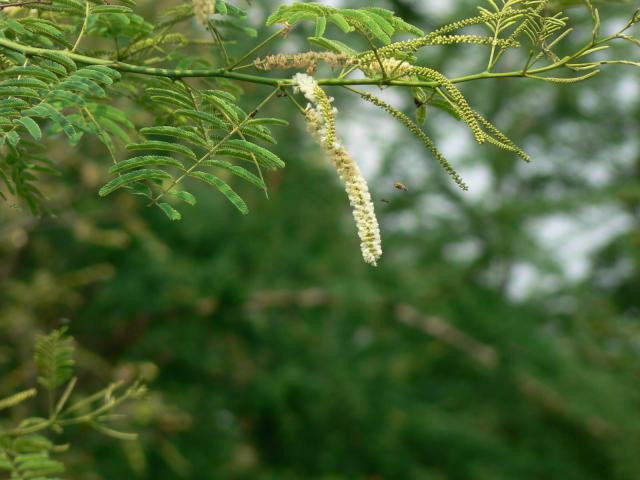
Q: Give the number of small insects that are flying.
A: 2